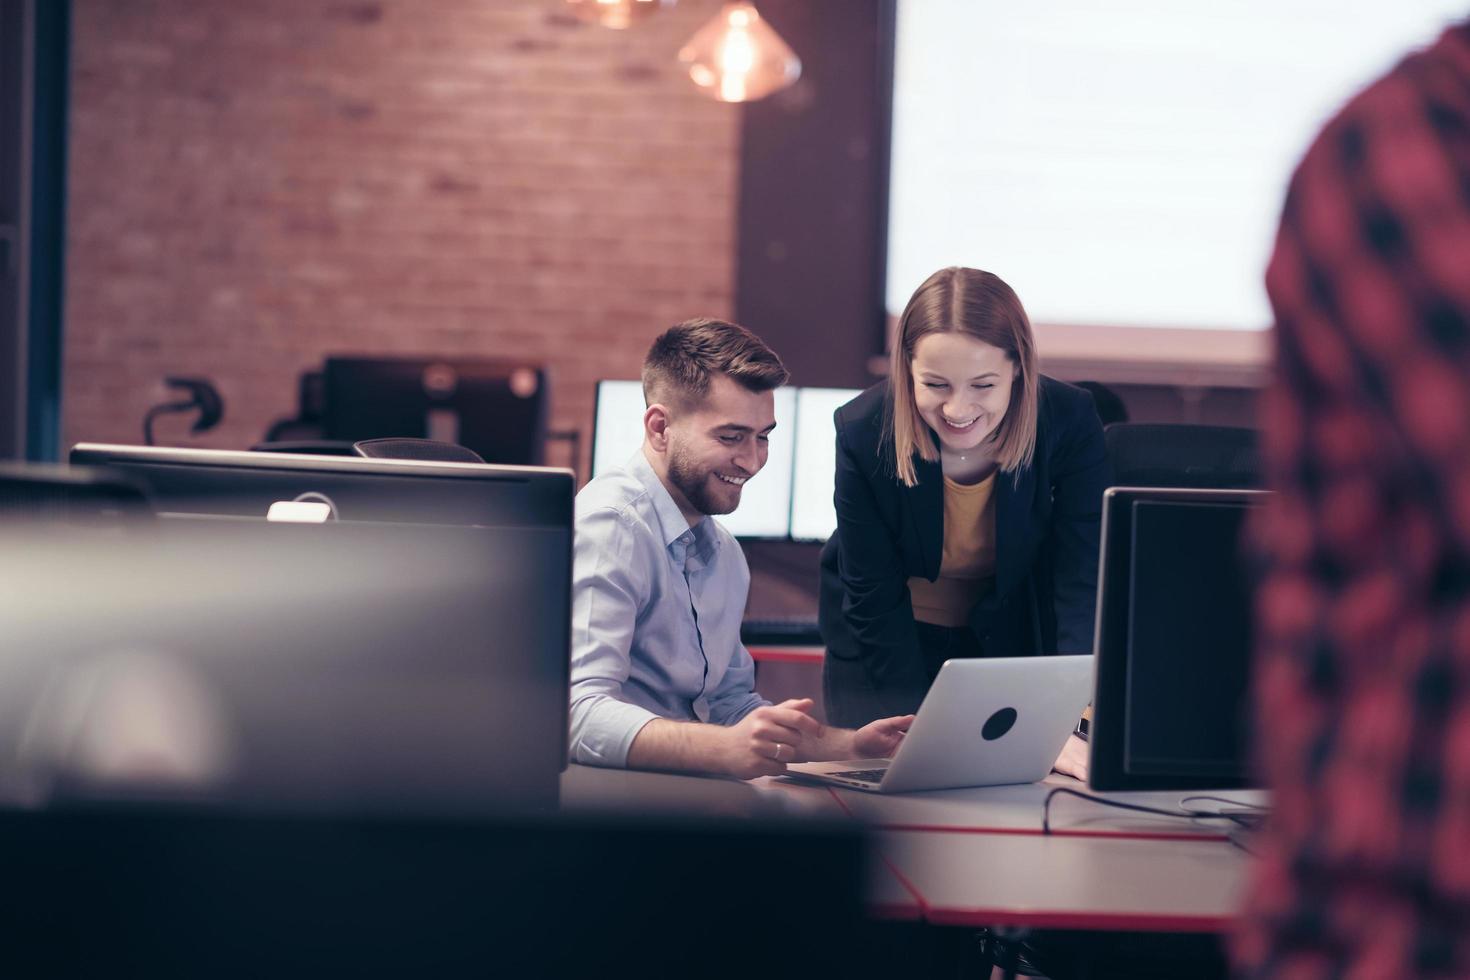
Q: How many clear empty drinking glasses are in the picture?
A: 0